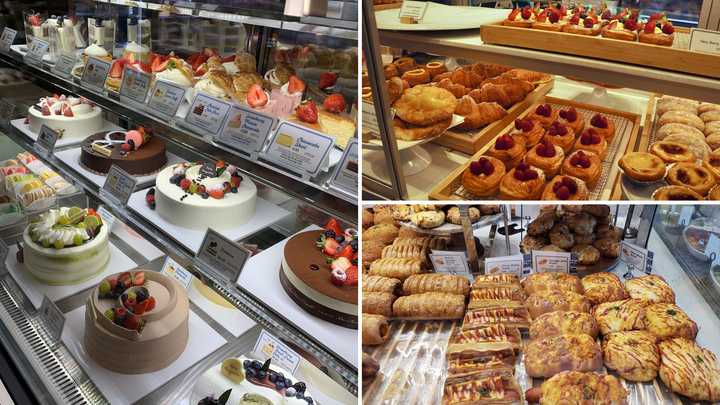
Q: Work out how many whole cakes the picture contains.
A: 7